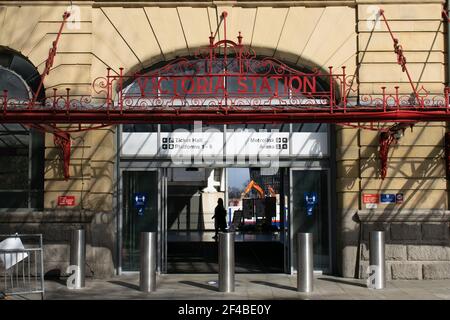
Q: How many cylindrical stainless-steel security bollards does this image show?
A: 5